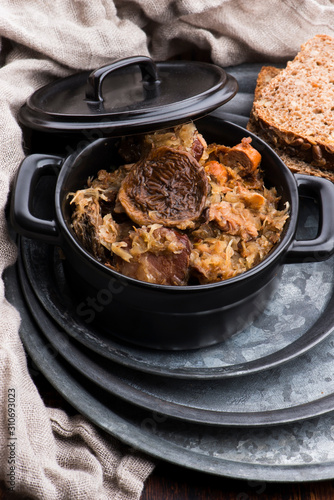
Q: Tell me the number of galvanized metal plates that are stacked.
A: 3